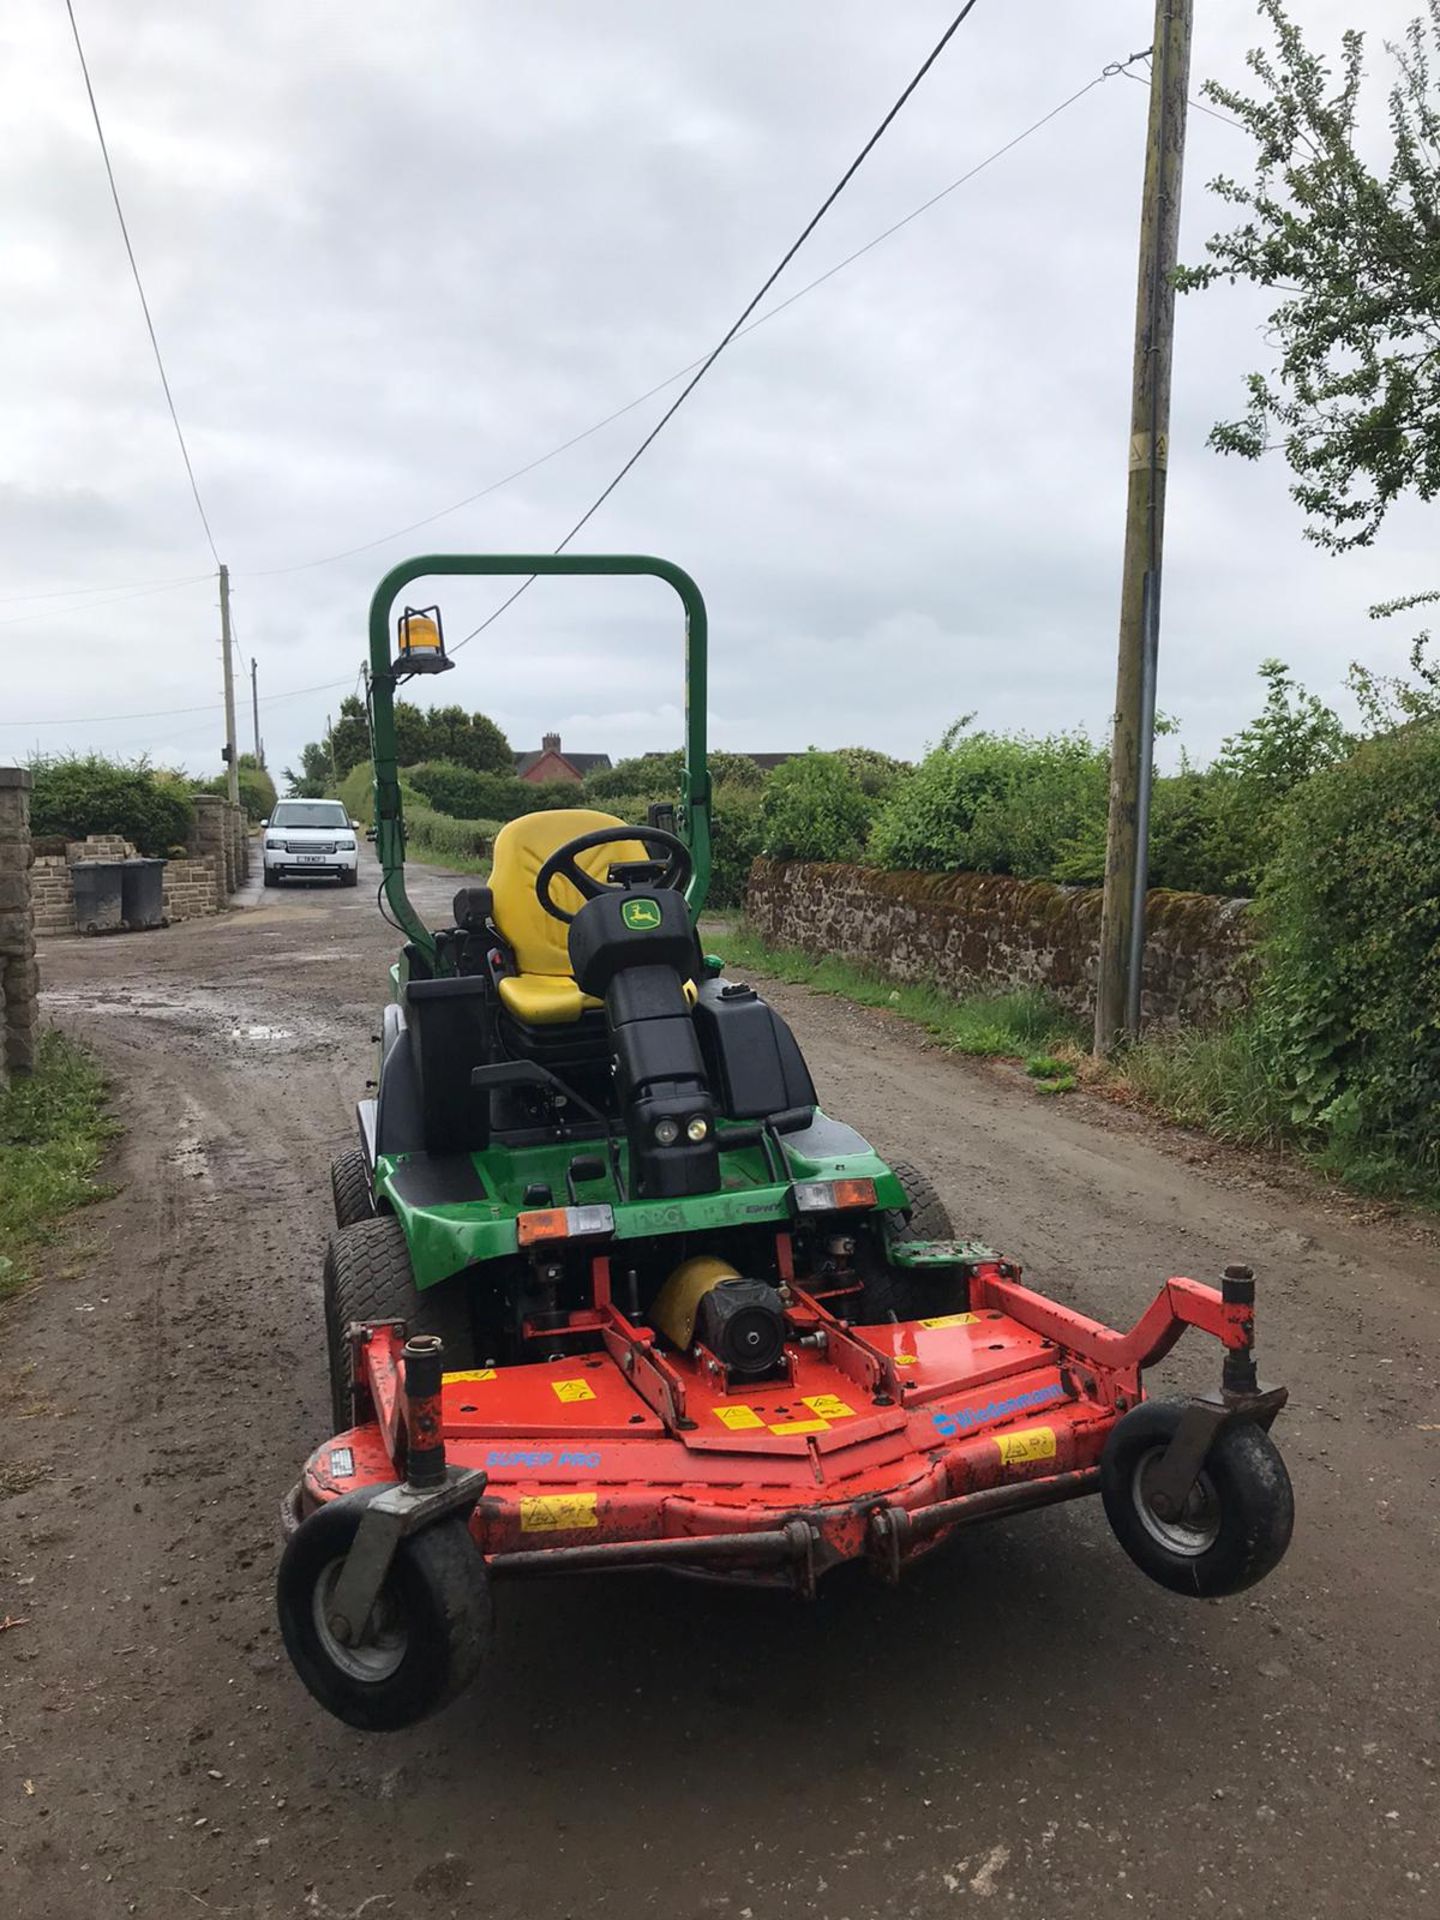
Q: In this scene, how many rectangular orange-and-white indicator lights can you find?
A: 2